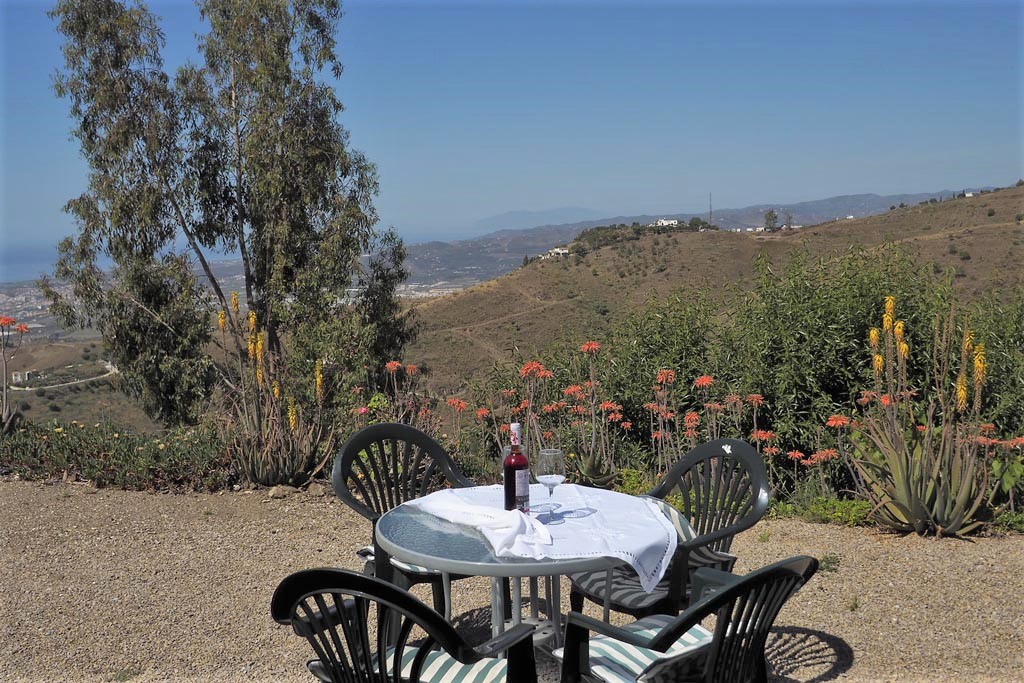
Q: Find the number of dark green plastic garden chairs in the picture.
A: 4